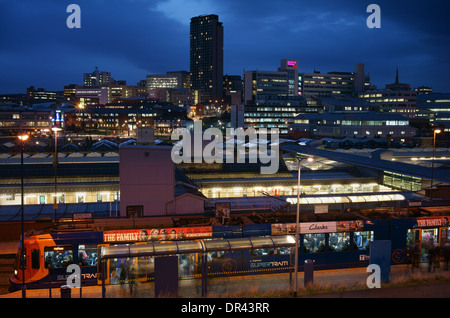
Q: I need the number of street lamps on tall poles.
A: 4